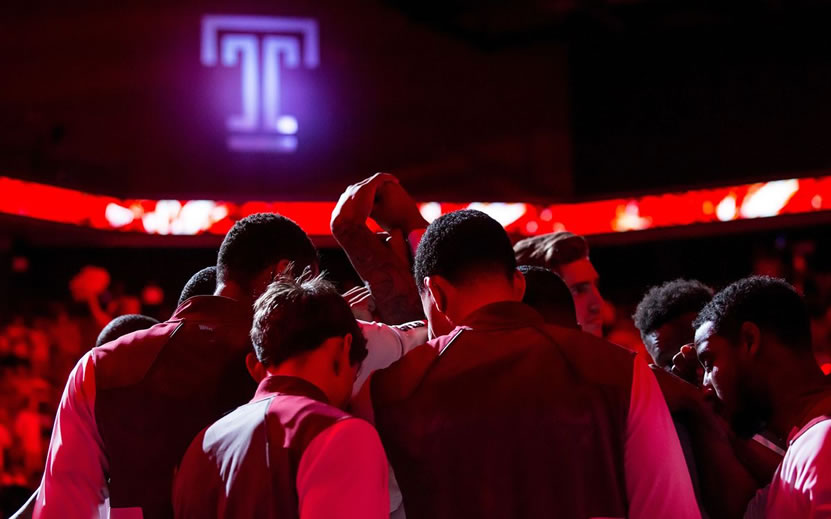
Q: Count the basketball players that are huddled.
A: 9